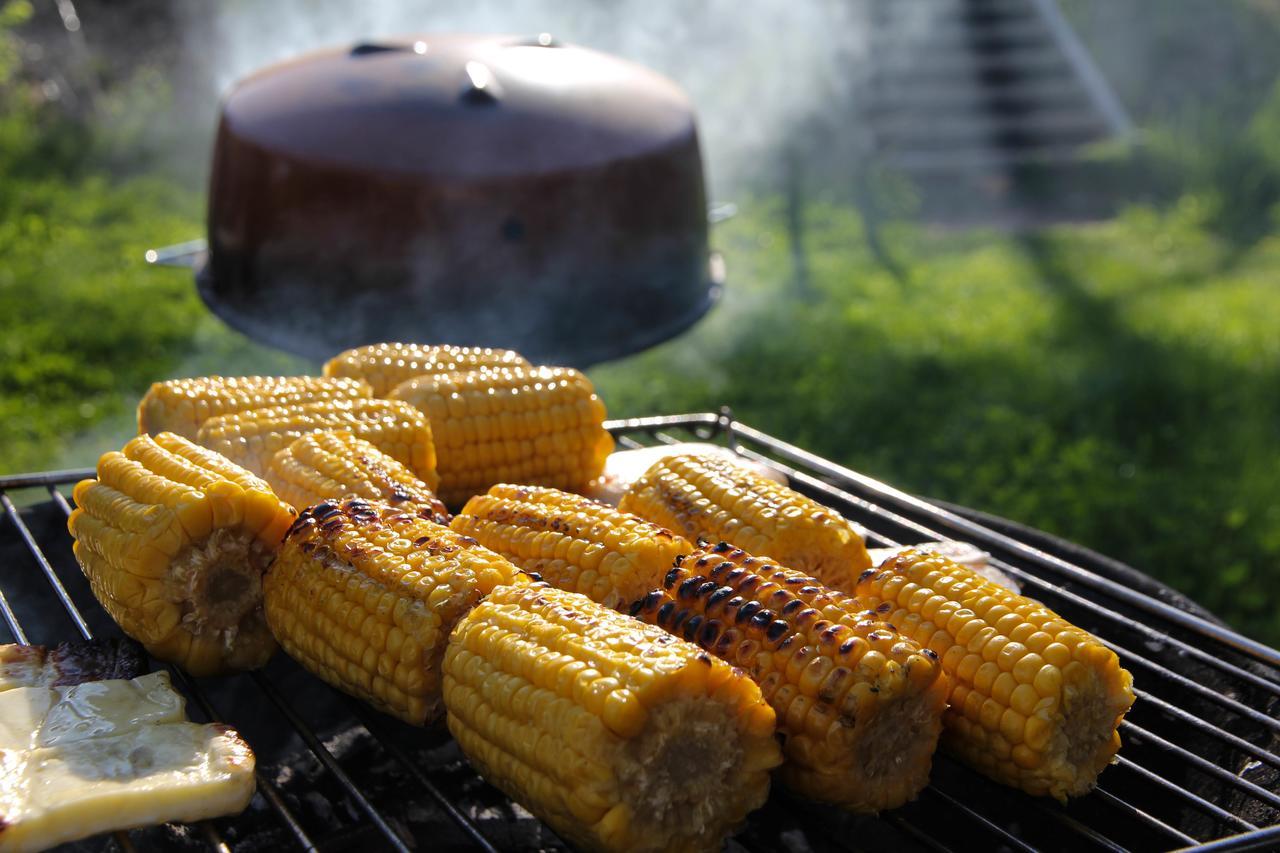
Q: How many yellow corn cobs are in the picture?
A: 12